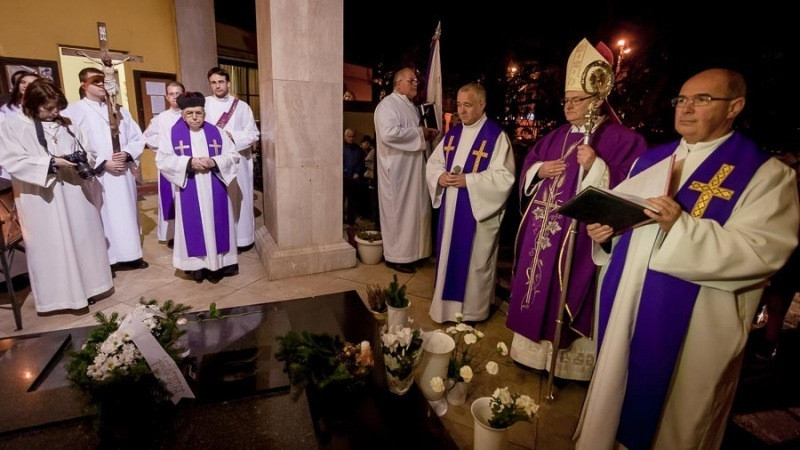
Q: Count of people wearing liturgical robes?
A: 10